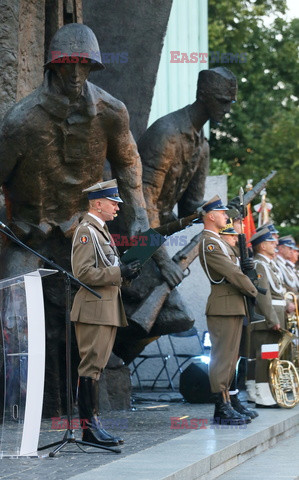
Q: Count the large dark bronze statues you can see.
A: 2